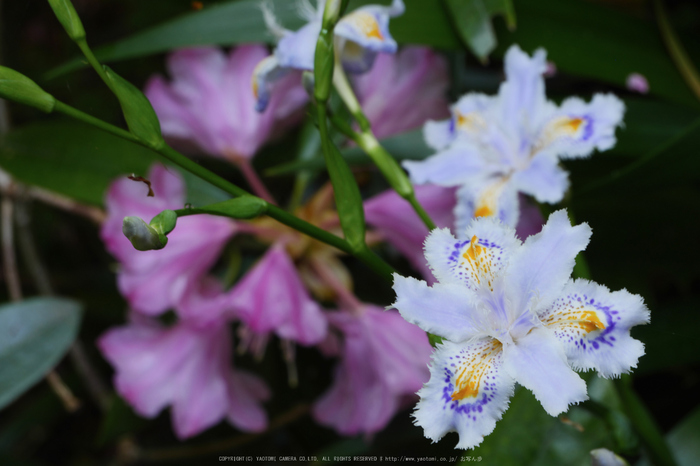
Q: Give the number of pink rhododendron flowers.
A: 7